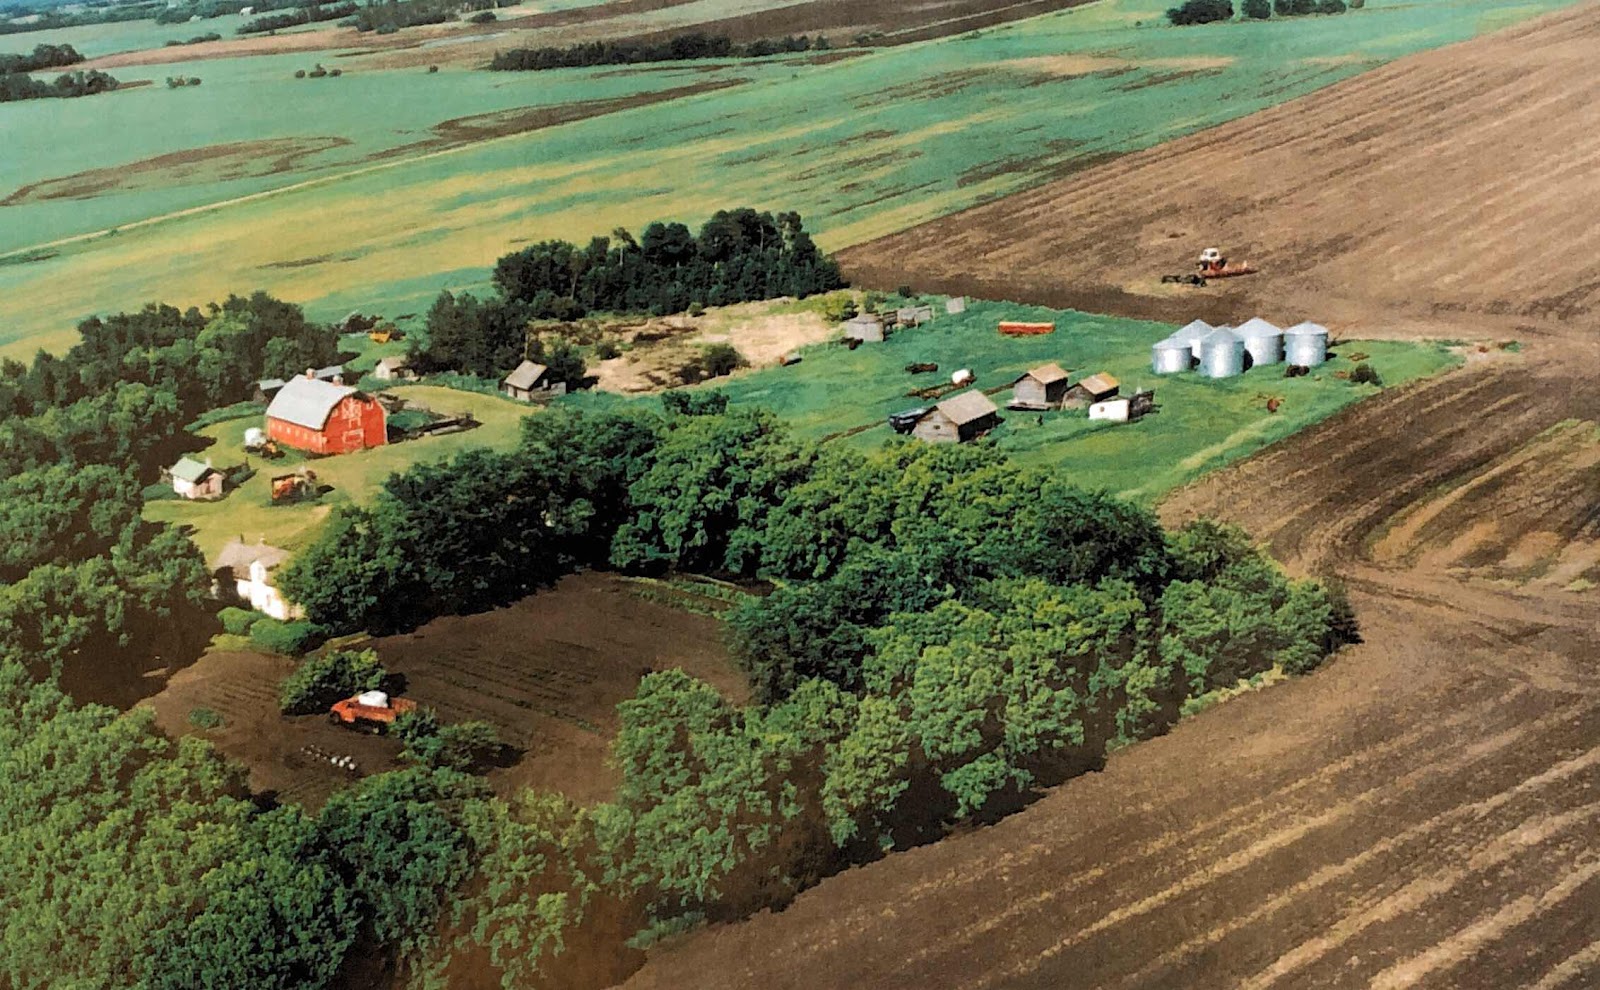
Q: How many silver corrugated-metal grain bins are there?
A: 5